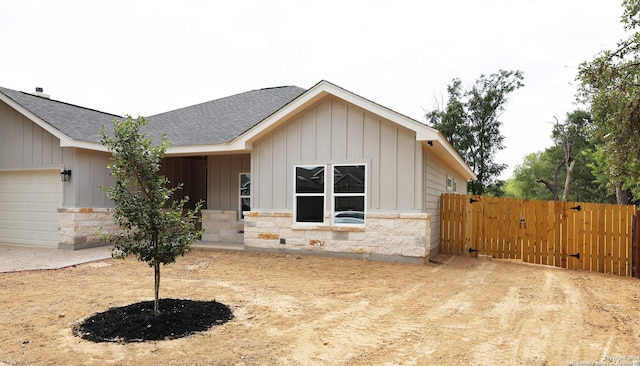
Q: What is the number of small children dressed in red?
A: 0